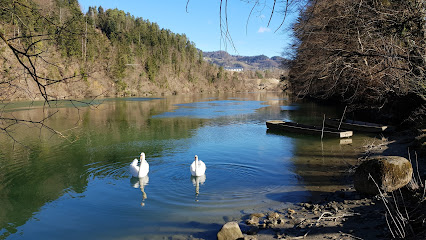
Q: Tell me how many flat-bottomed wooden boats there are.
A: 2